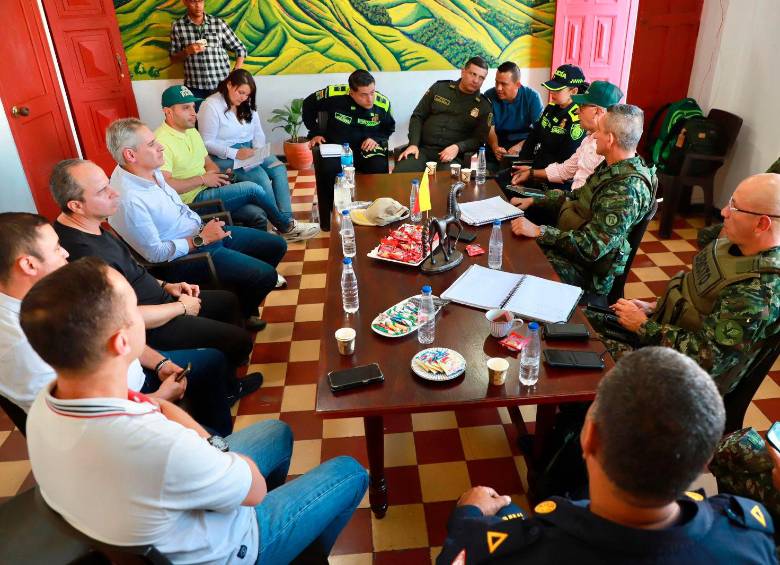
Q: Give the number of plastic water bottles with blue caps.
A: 9